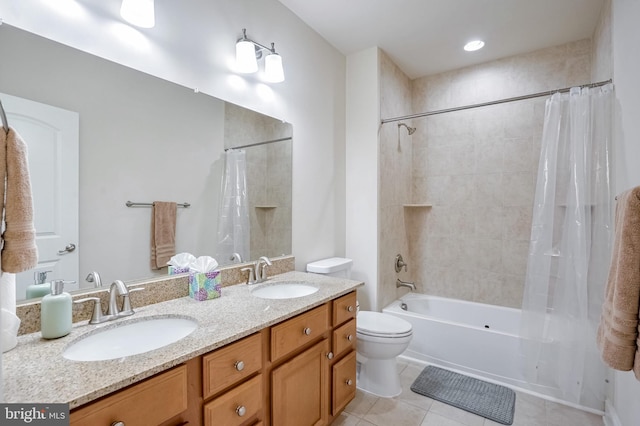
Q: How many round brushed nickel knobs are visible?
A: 8